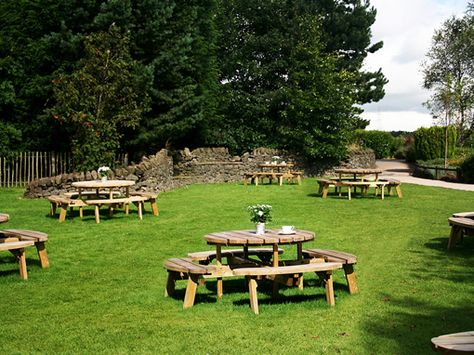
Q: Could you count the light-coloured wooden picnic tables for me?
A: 7